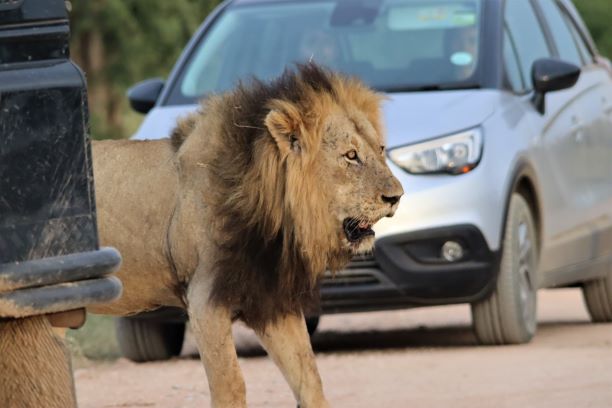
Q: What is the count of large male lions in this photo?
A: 1